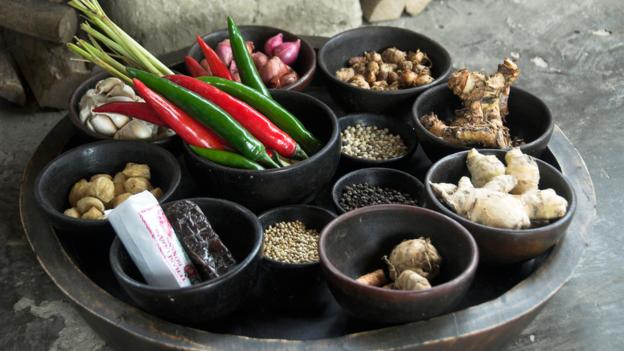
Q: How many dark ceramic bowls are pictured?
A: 12